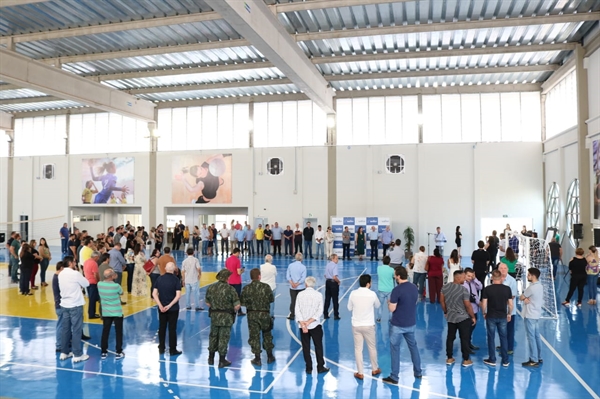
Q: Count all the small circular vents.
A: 3